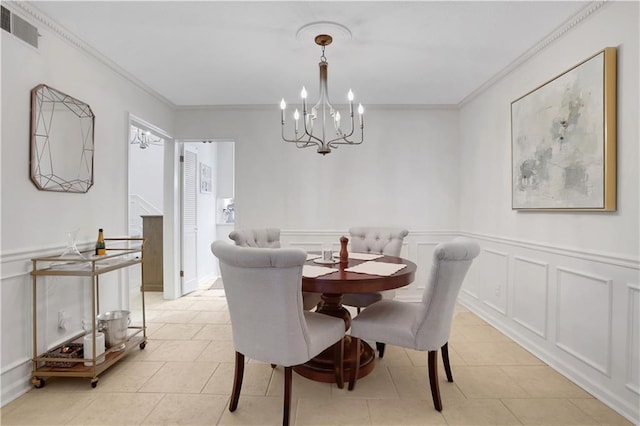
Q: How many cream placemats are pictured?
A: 4